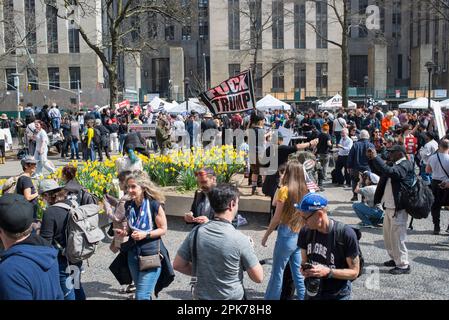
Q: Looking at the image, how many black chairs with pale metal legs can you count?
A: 0